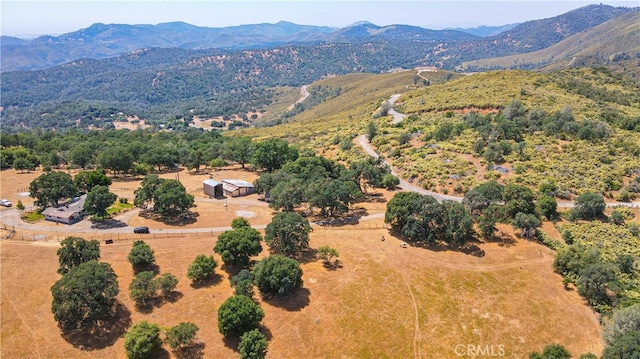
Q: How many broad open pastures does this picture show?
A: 1